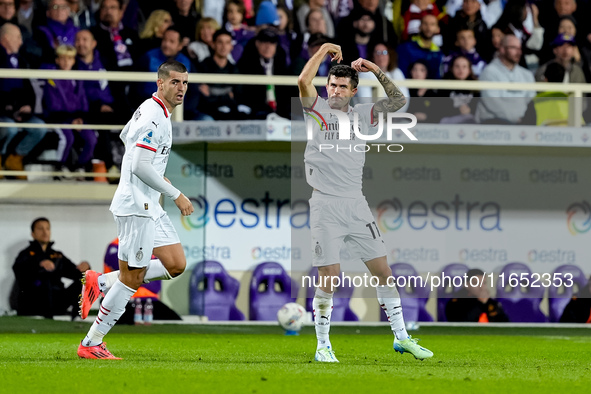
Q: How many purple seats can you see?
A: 7